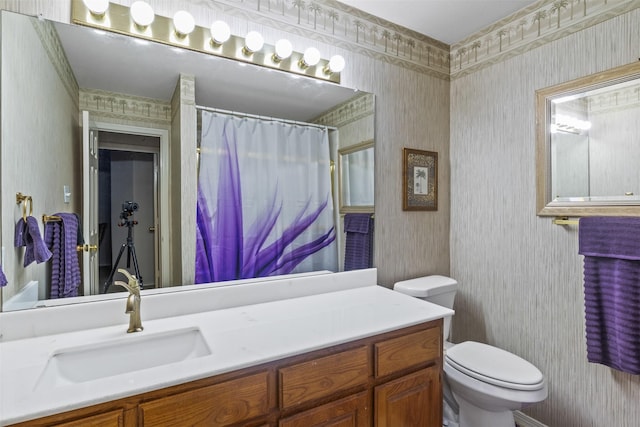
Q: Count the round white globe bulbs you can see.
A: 8